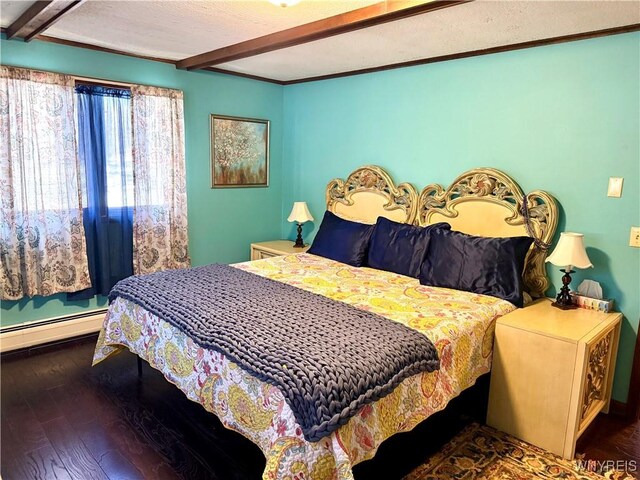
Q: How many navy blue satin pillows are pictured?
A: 3